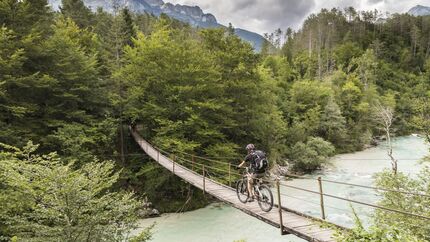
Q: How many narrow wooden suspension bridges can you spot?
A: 1